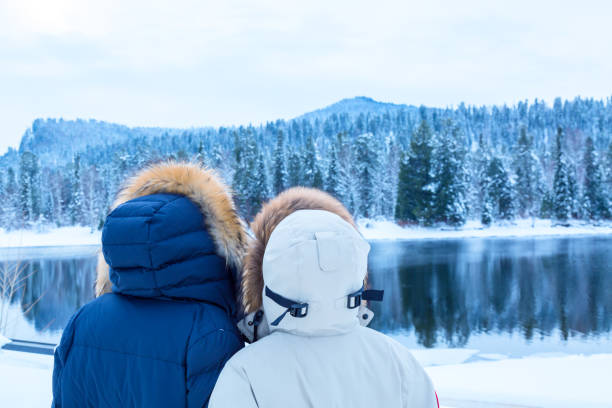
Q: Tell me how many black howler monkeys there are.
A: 0